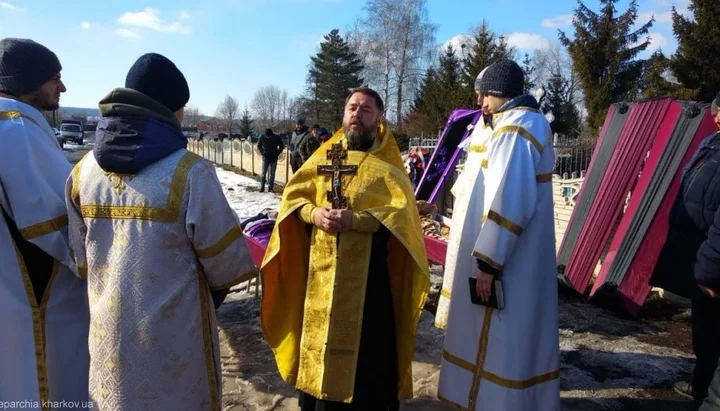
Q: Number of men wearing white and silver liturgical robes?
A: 4